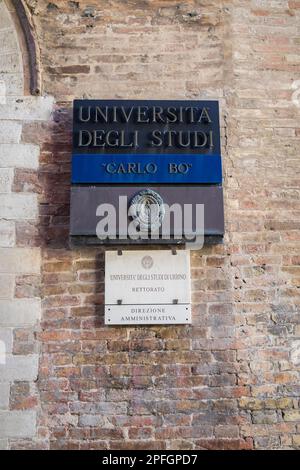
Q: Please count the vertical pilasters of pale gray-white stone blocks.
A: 1